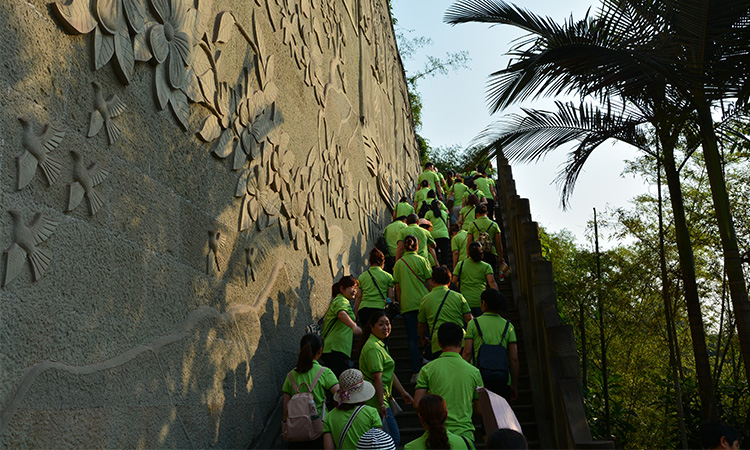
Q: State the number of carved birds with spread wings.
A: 6